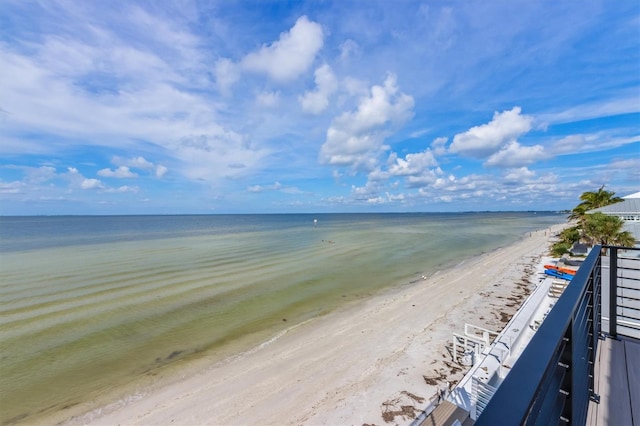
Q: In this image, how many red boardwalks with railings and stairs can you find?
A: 0